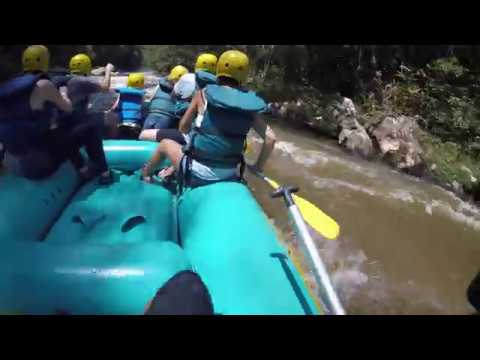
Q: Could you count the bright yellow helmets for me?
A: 6